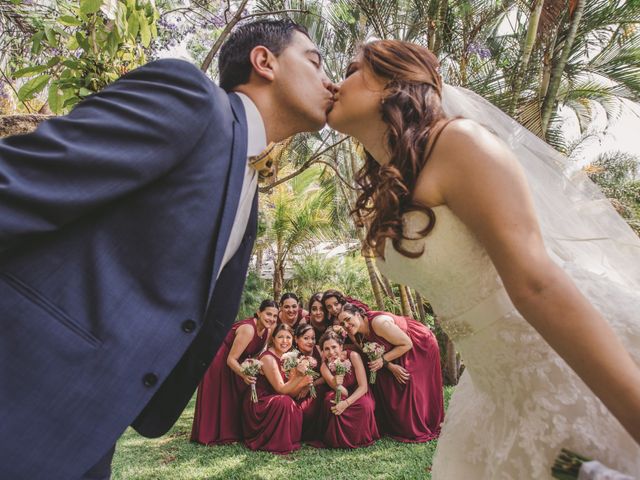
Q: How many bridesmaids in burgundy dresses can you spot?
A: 8